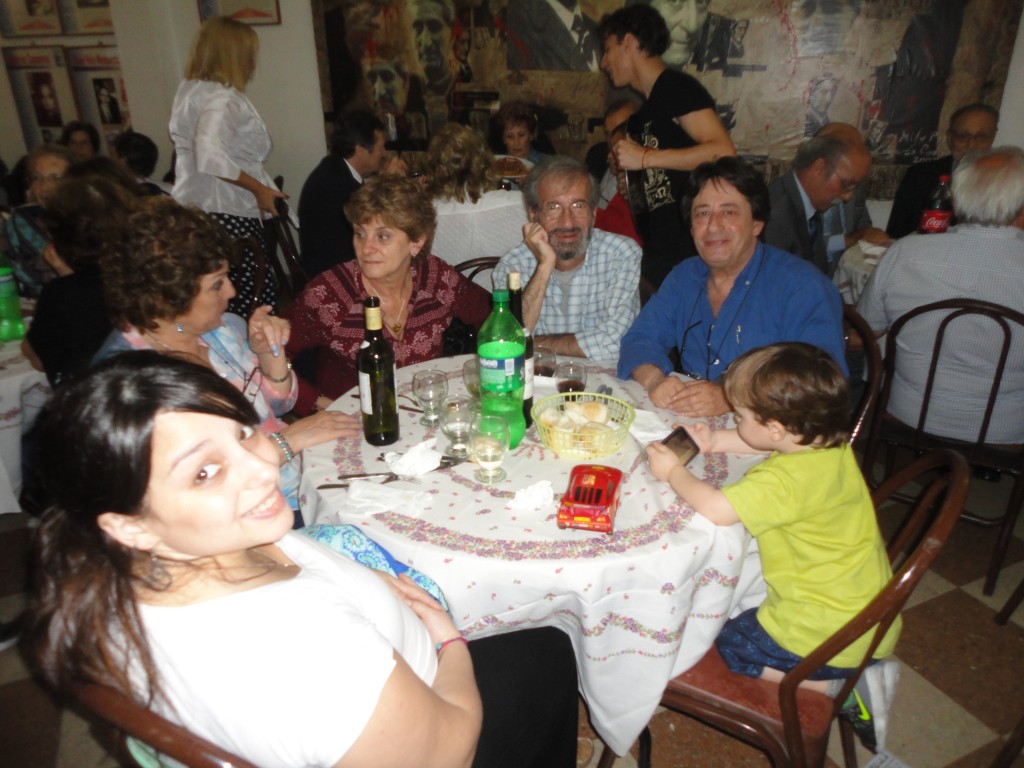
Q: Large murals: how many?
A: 1